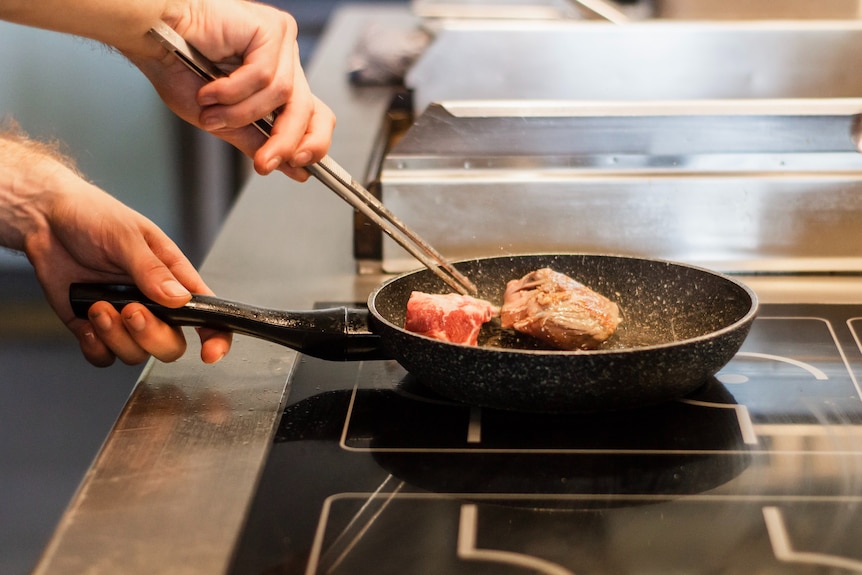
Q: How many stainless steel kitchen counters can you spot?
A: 1